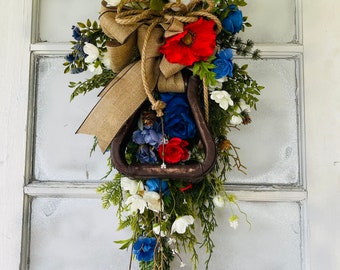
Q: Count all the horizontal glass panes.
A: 3